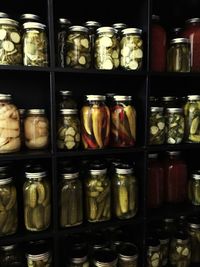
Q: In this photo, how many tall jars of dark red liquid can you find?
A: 4